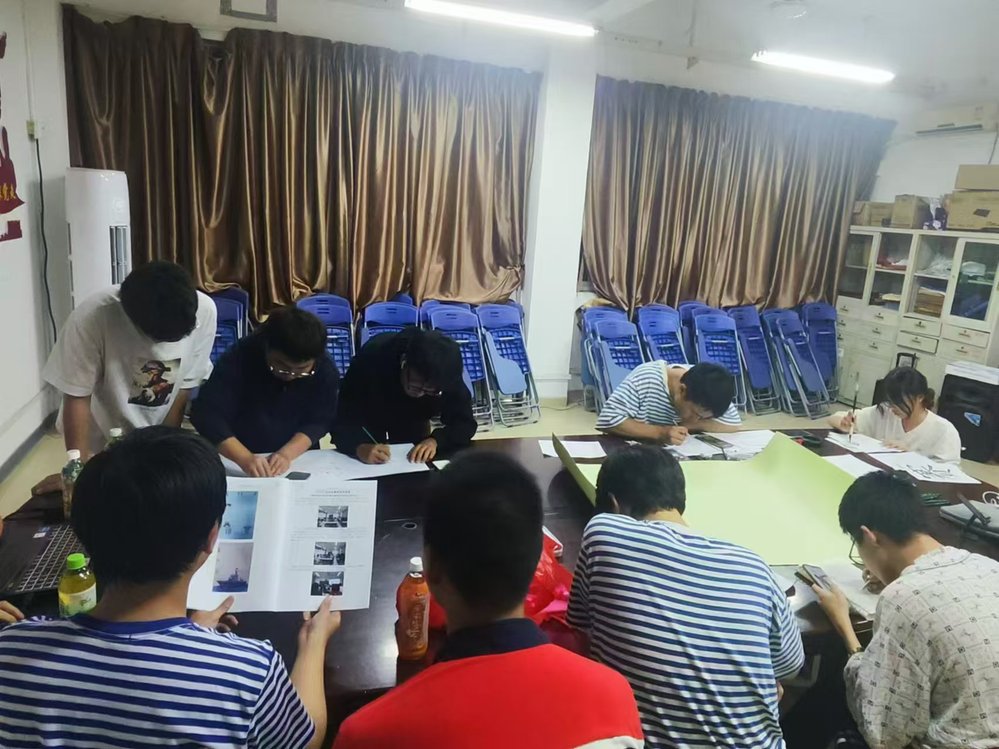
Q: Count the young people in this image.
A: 9